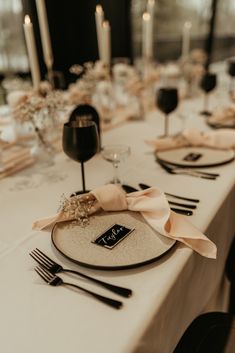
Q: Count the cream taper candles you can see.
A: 7